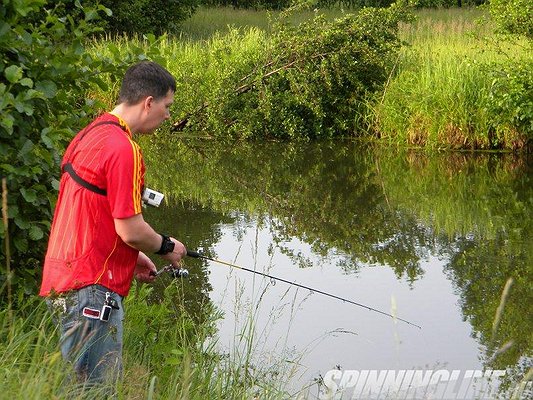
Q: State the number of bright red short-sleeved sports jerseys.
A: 1